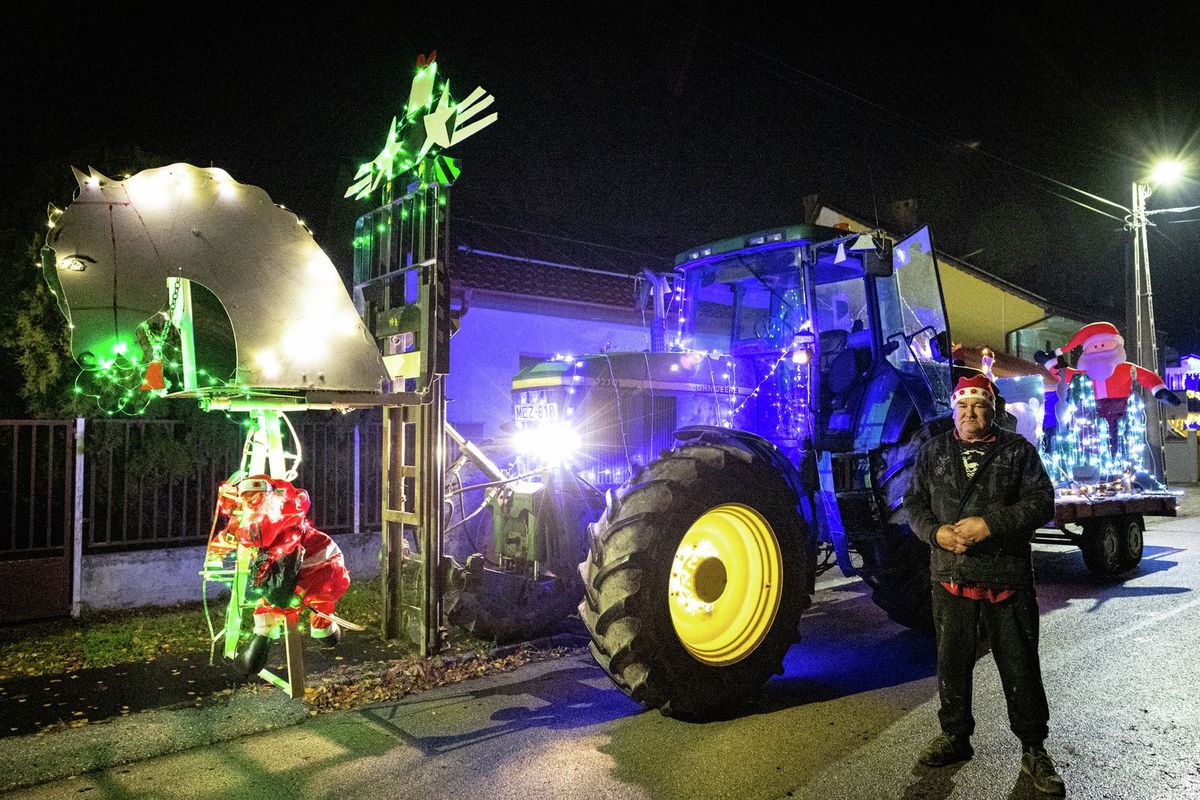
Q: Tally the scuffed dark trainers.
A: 2